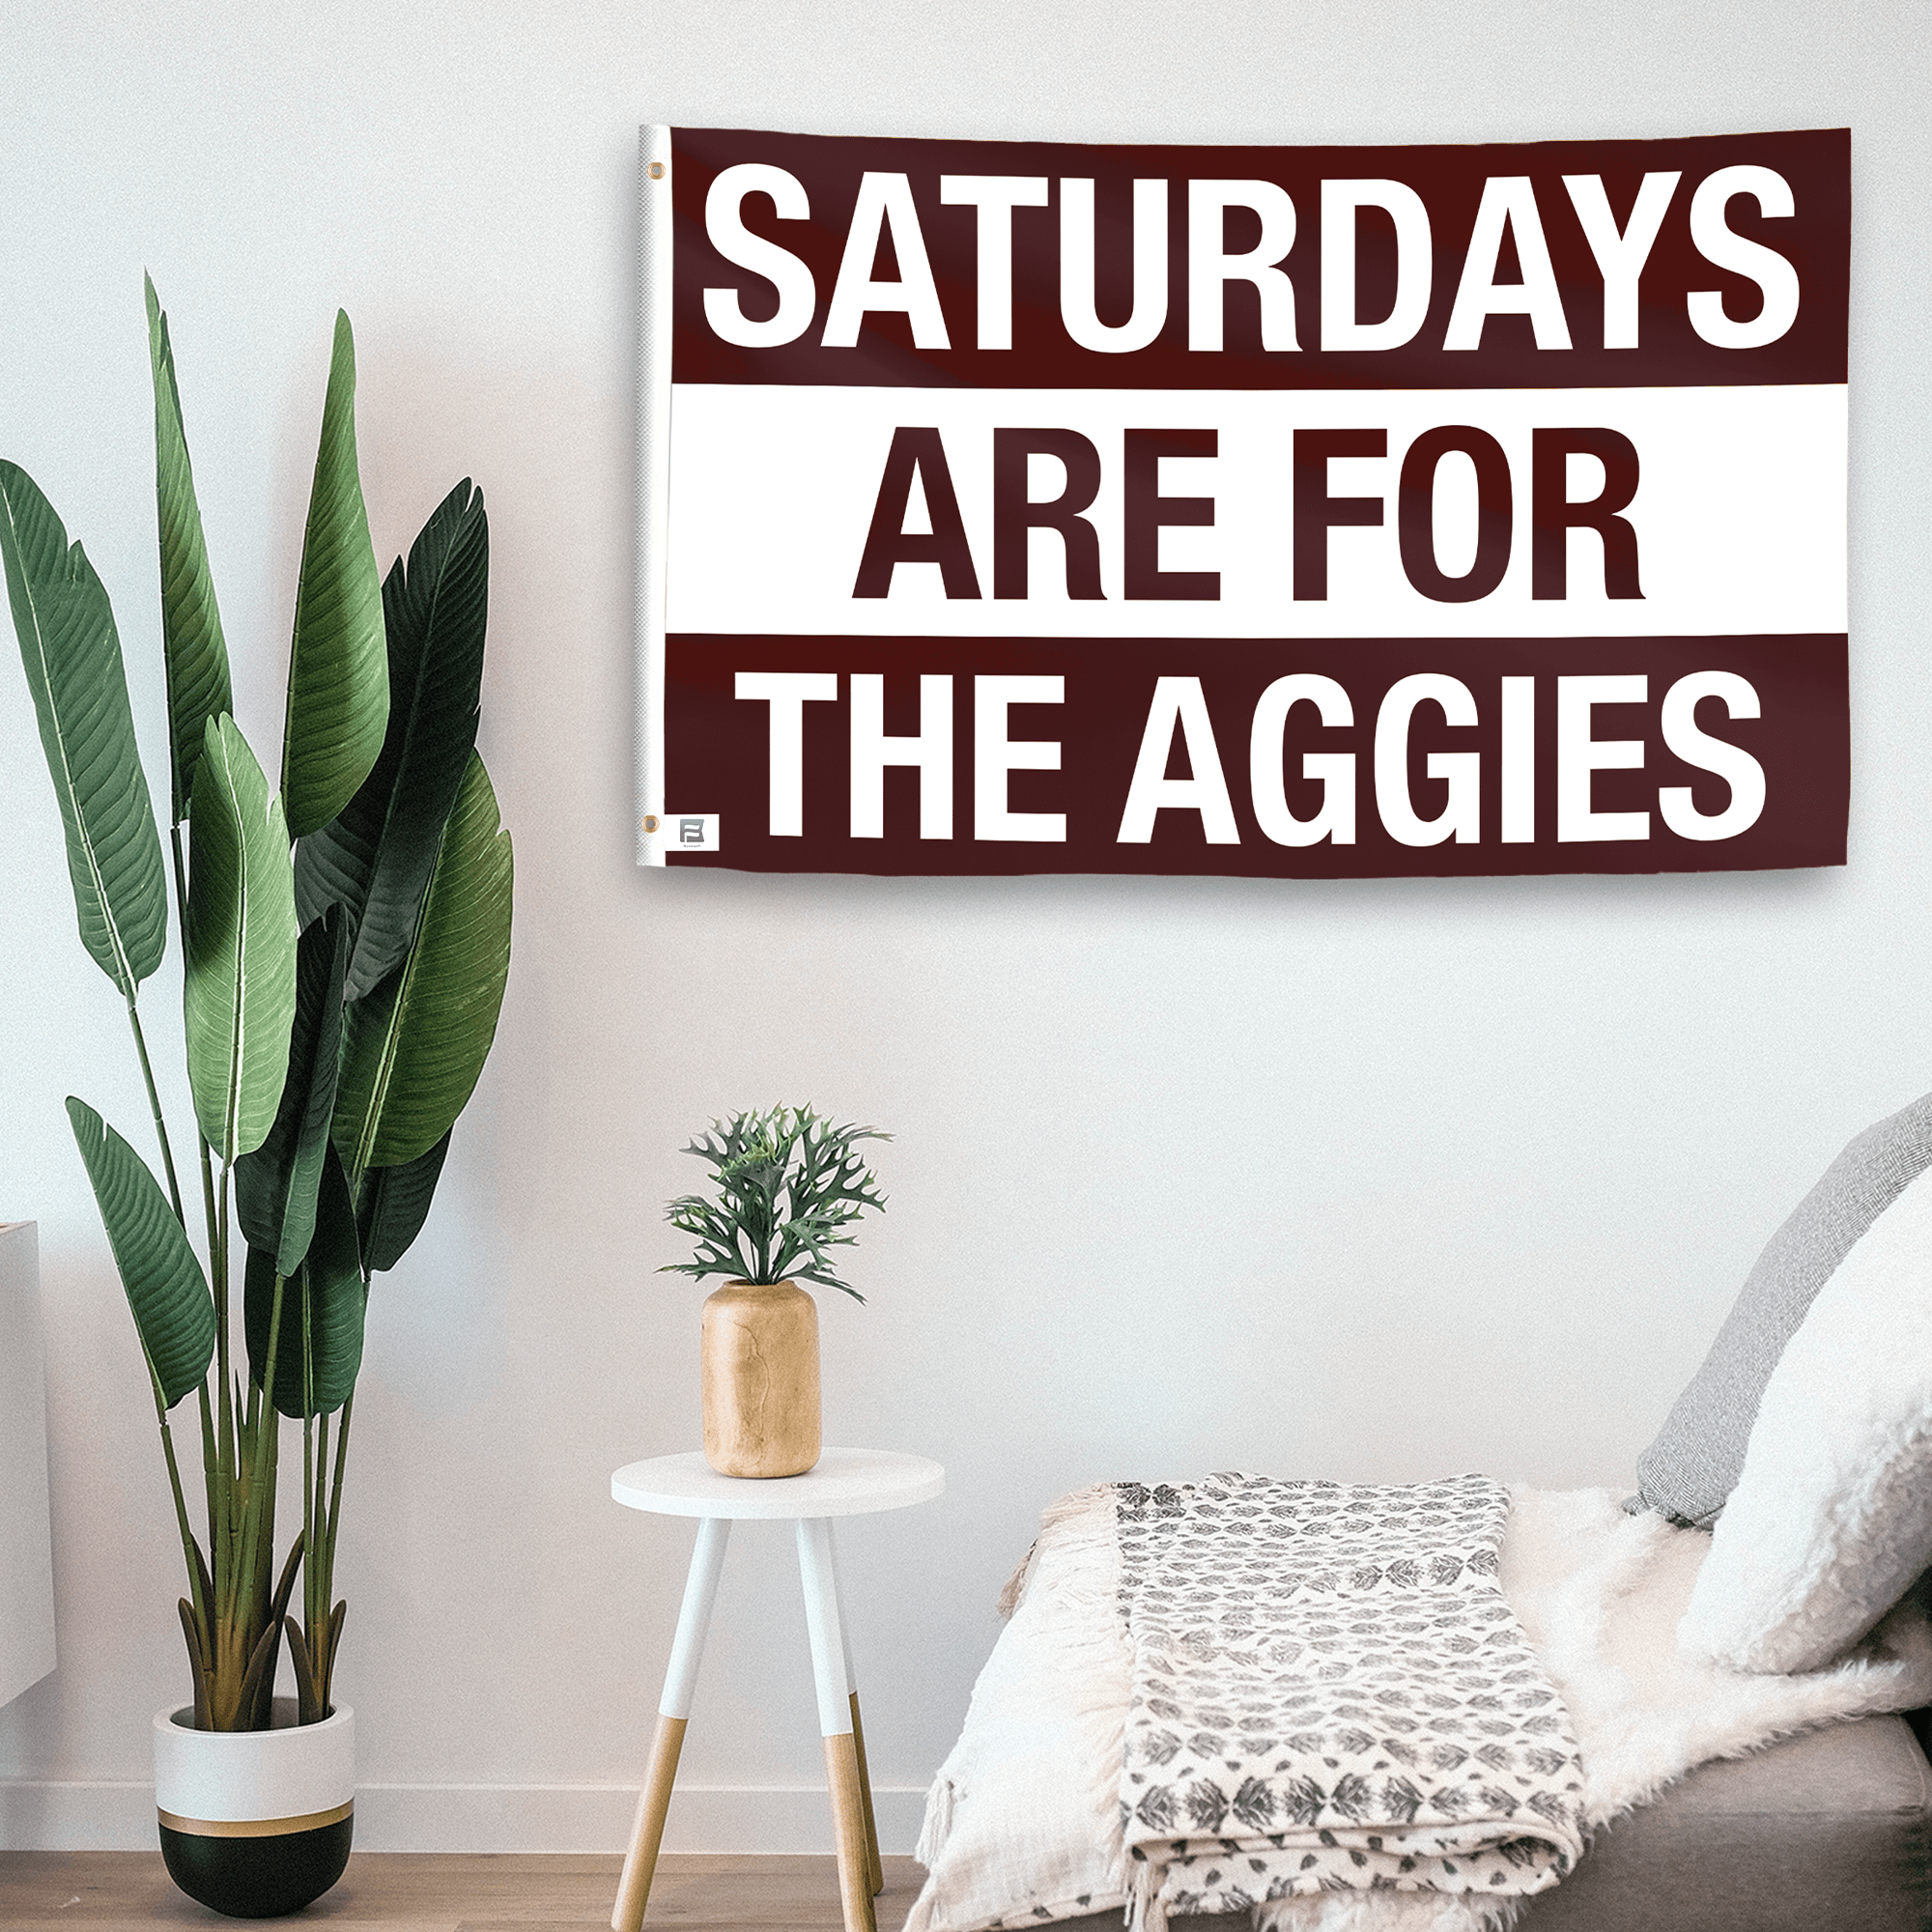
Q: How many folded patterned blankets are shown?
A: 1